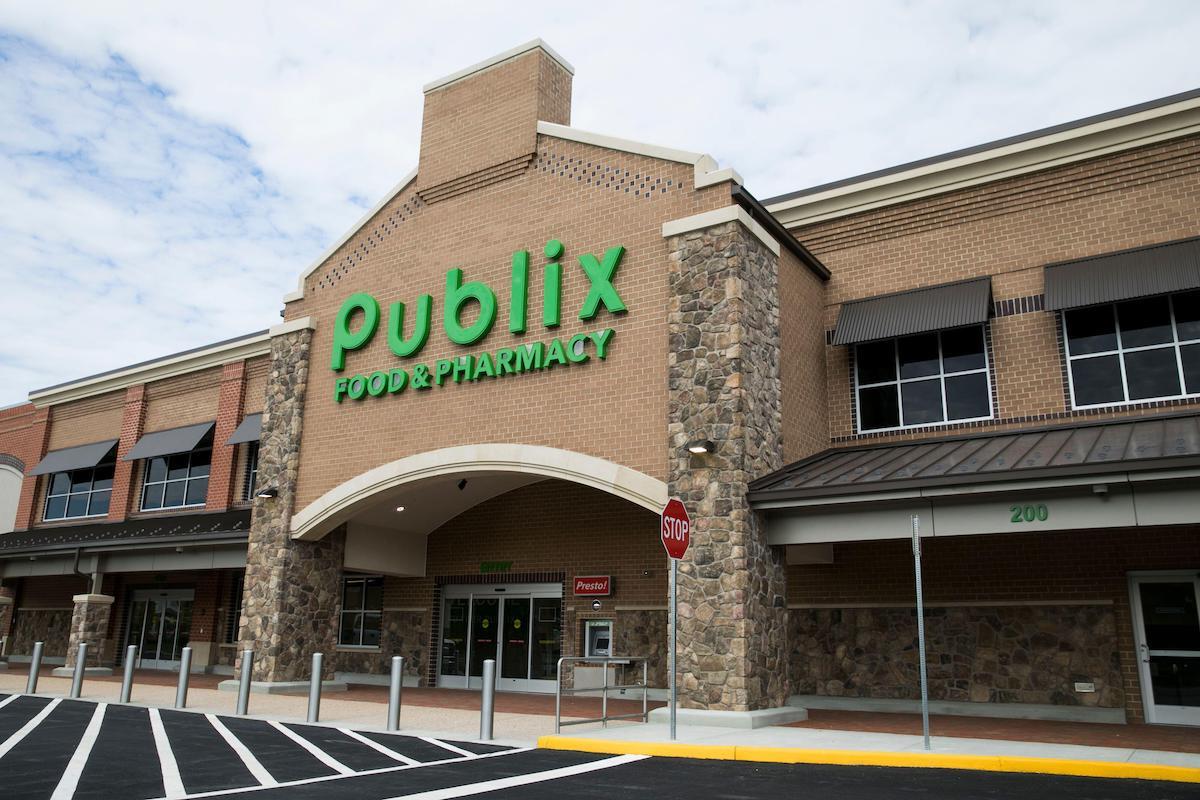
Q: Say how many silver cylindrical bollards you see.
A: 8